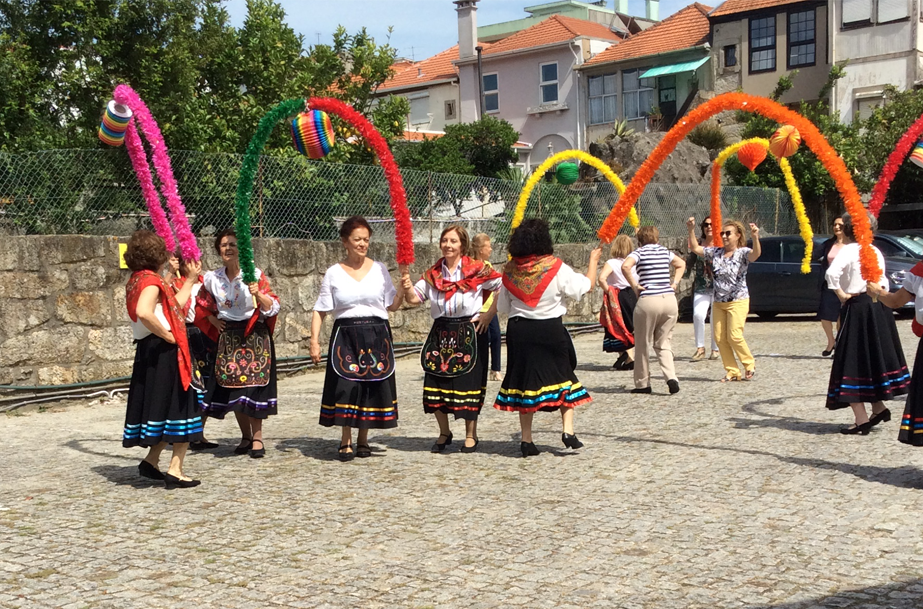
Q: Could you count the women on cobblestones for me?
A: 14